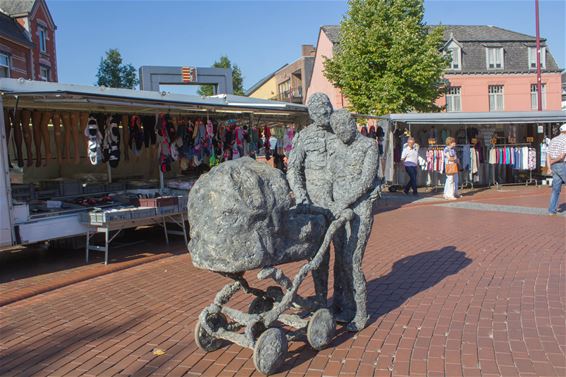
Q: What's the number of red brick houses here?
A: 1